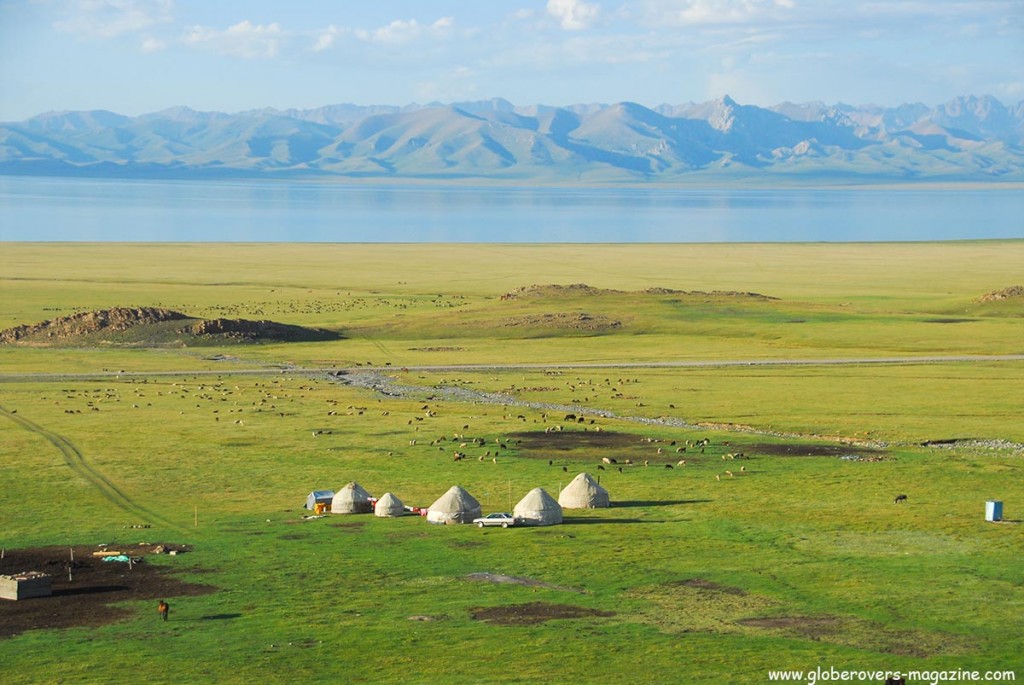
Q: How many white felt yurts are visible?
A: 5